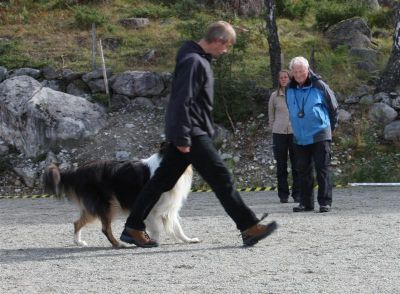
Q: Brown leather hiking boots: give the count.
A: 2